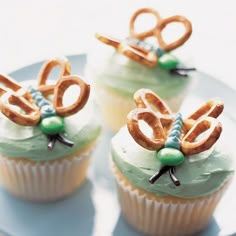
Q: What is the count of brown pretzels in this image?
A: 6